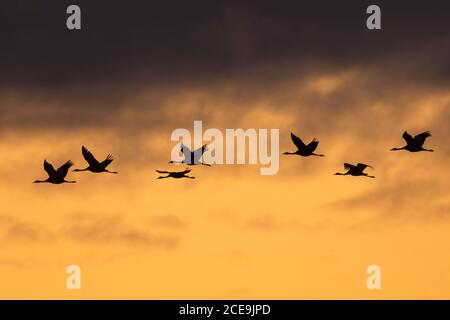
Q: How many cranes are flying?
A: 7